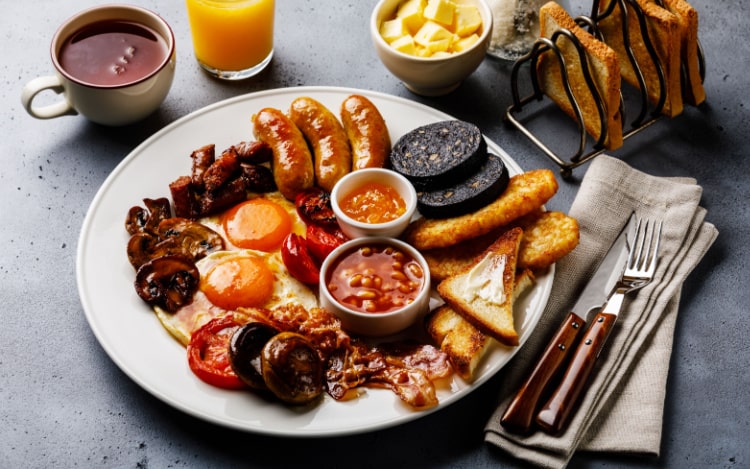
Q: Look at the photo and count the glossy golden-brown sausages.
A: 3